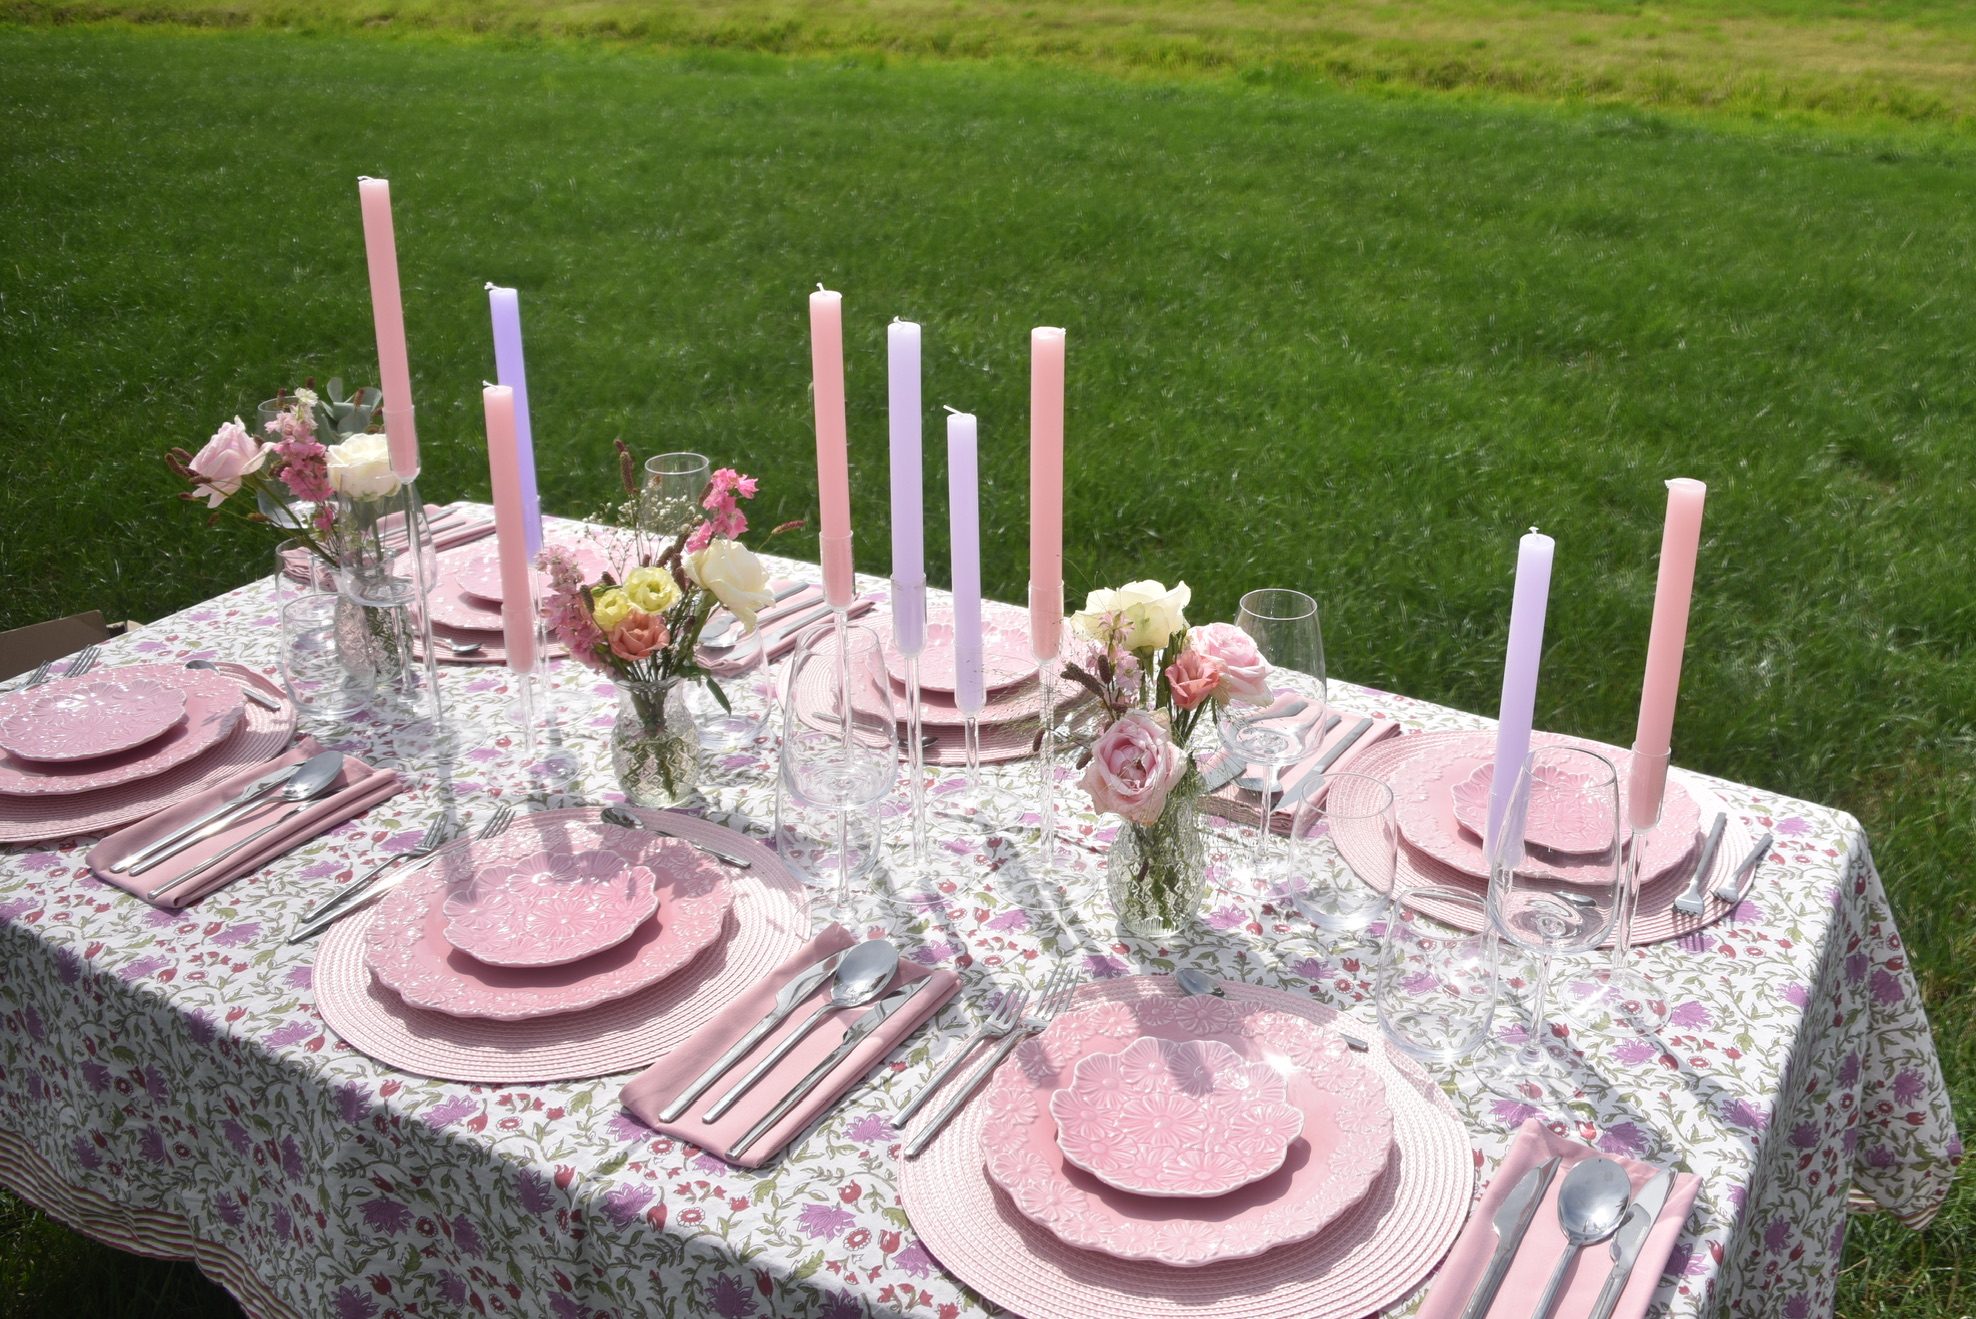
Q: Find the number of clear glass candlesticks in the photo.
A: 9